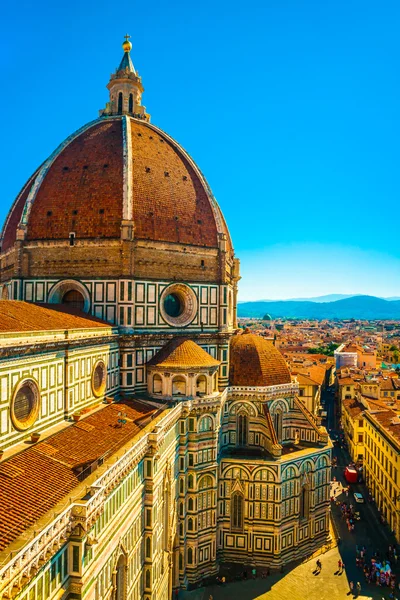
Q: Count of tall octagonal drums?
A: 1